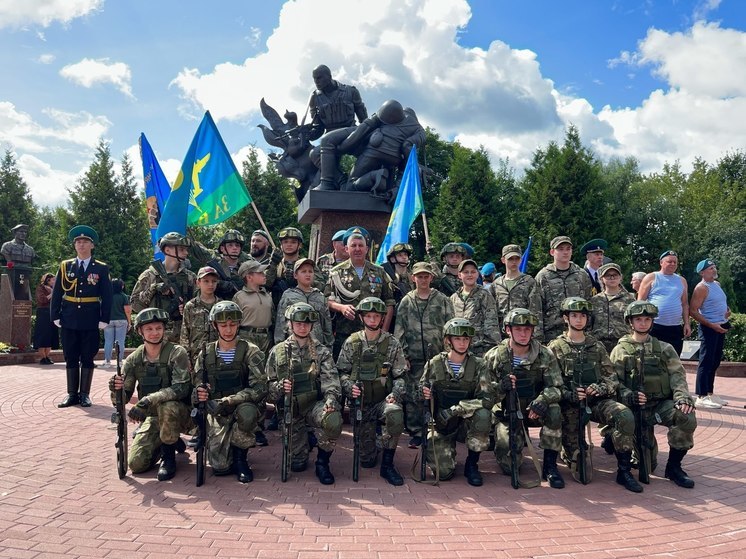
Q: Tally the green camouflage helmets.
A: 13